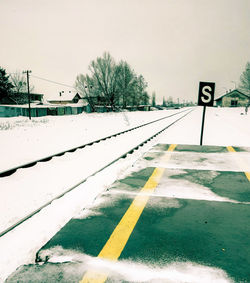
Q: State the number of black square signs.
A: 1